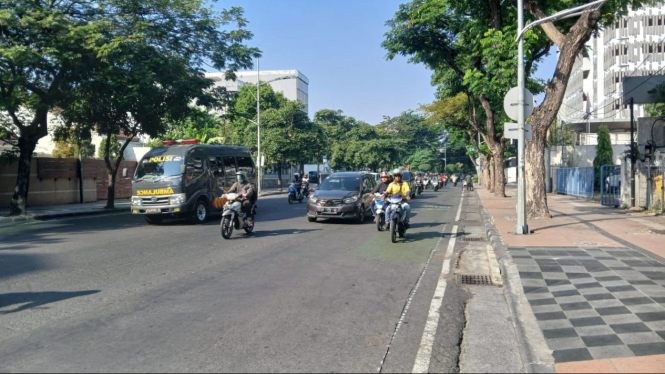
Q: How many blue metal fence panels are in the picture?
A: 2